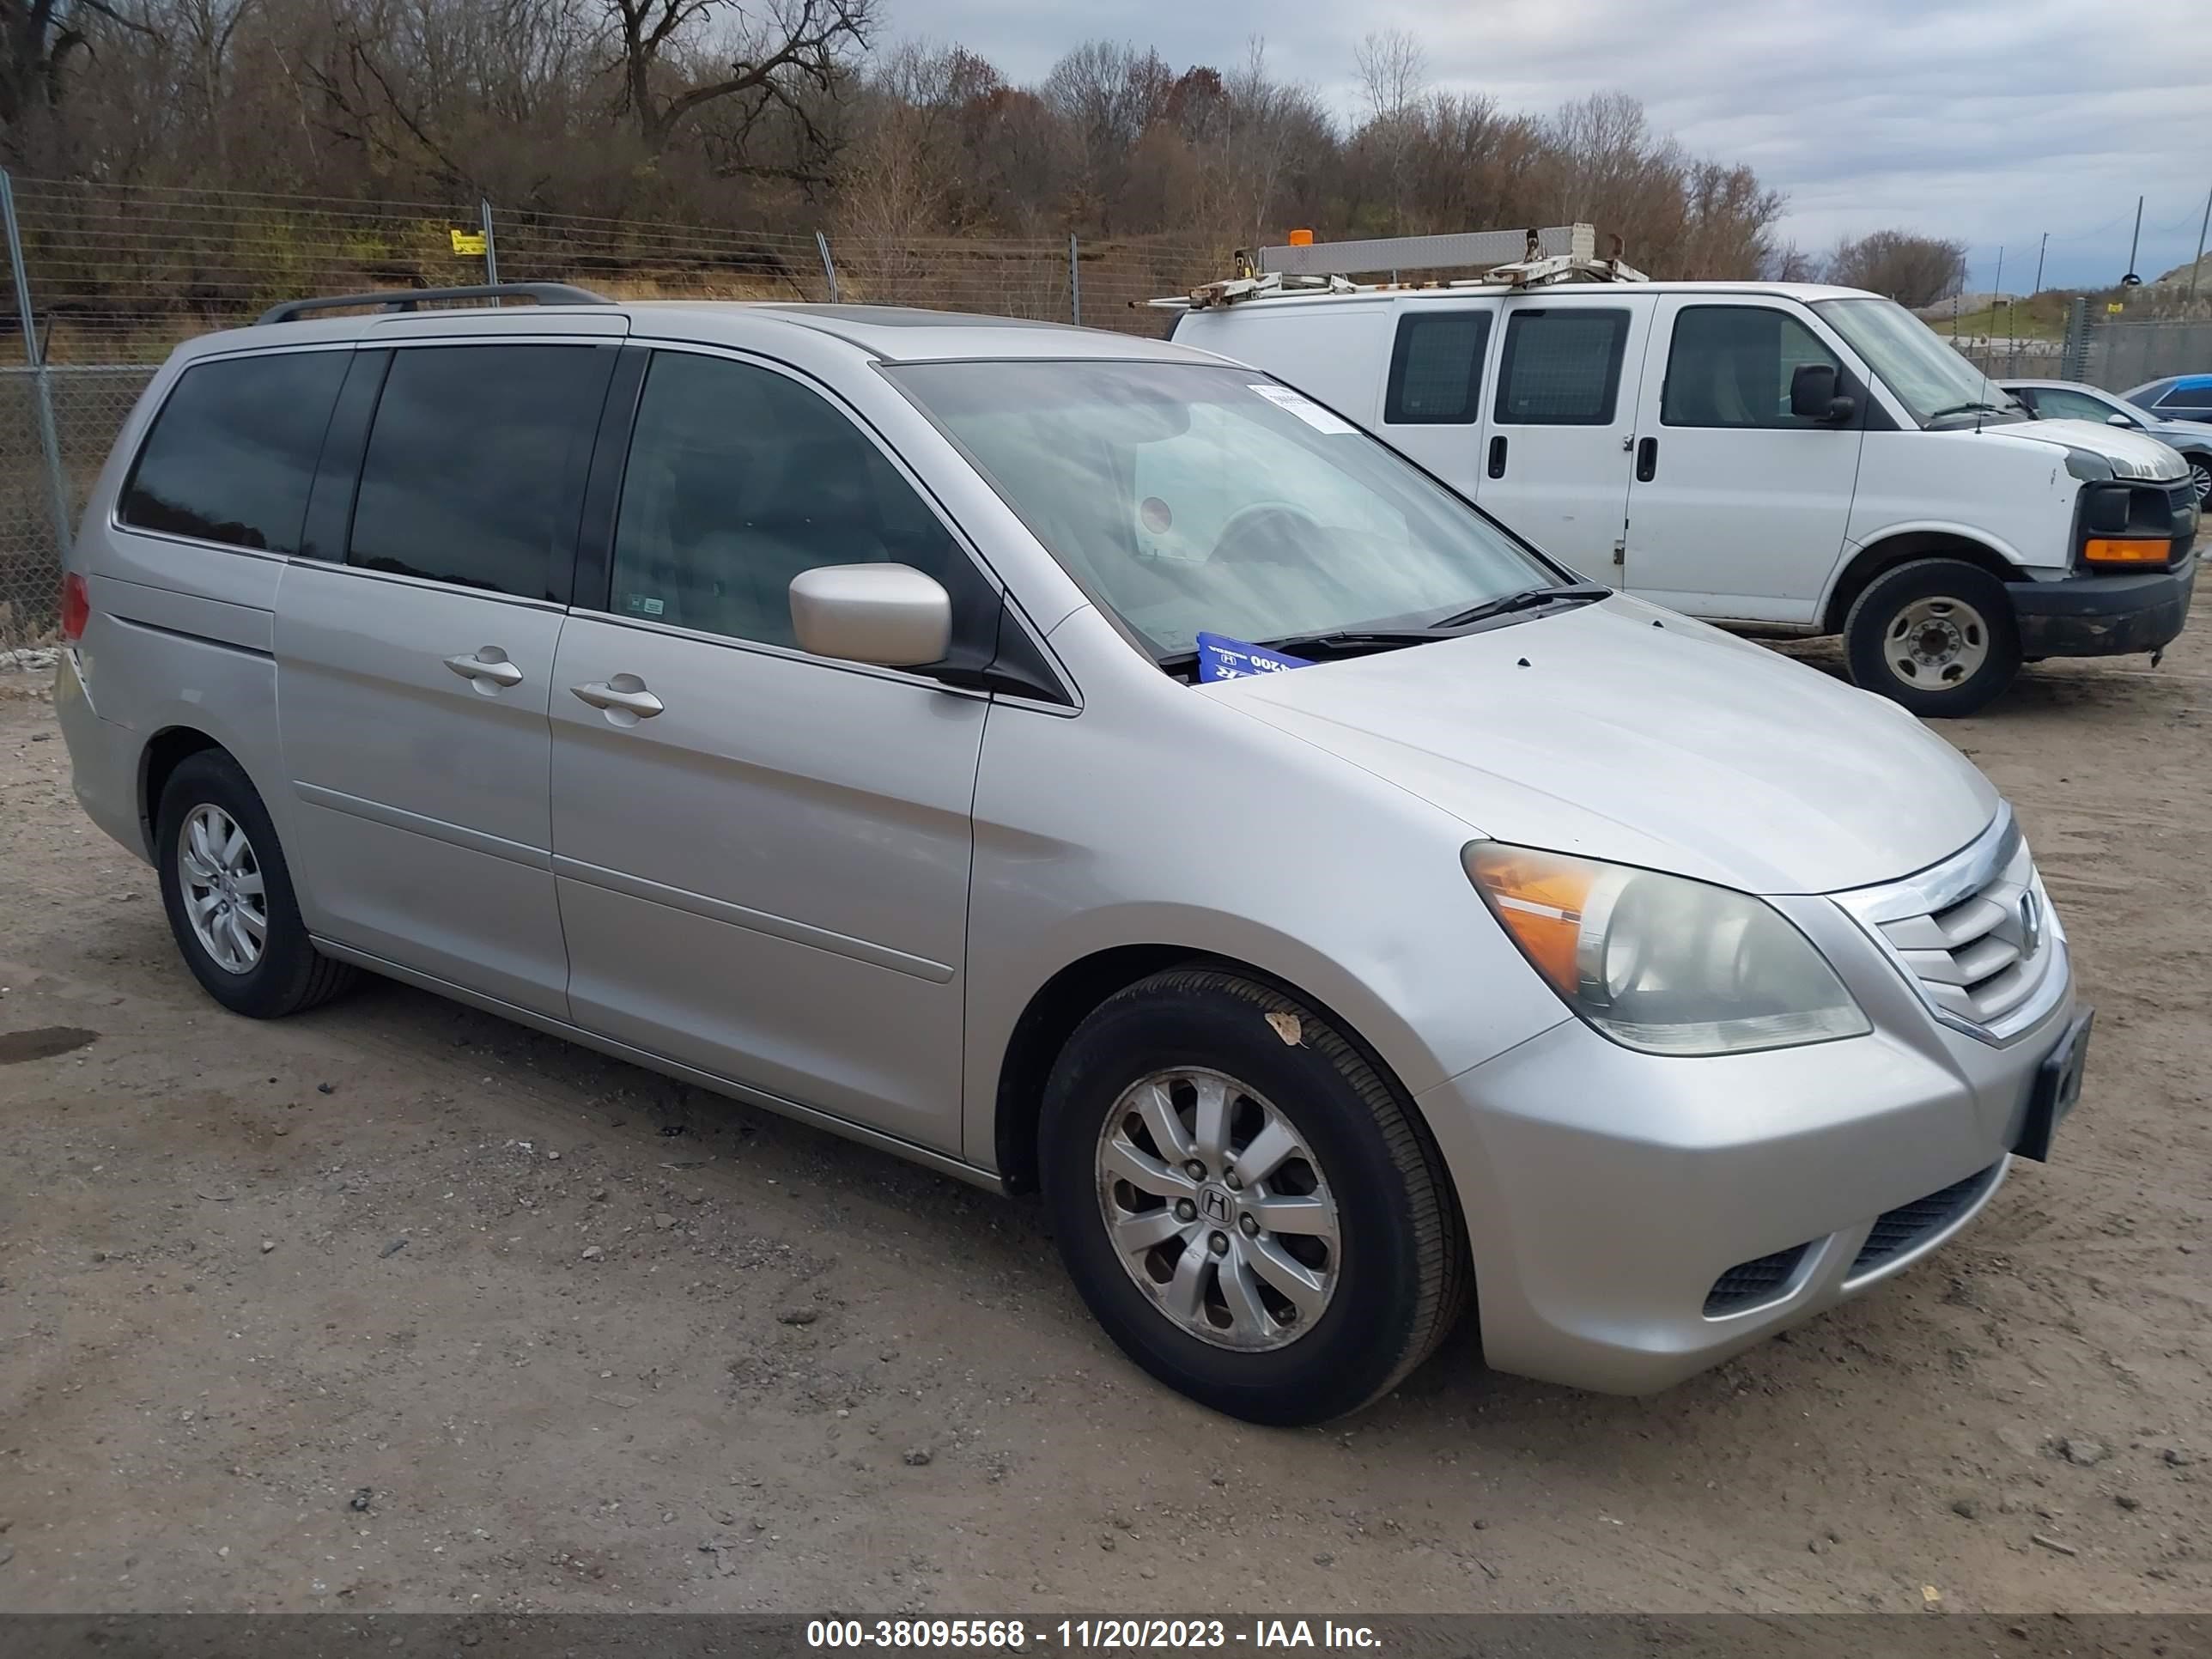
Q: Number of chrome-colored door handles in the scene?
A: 2